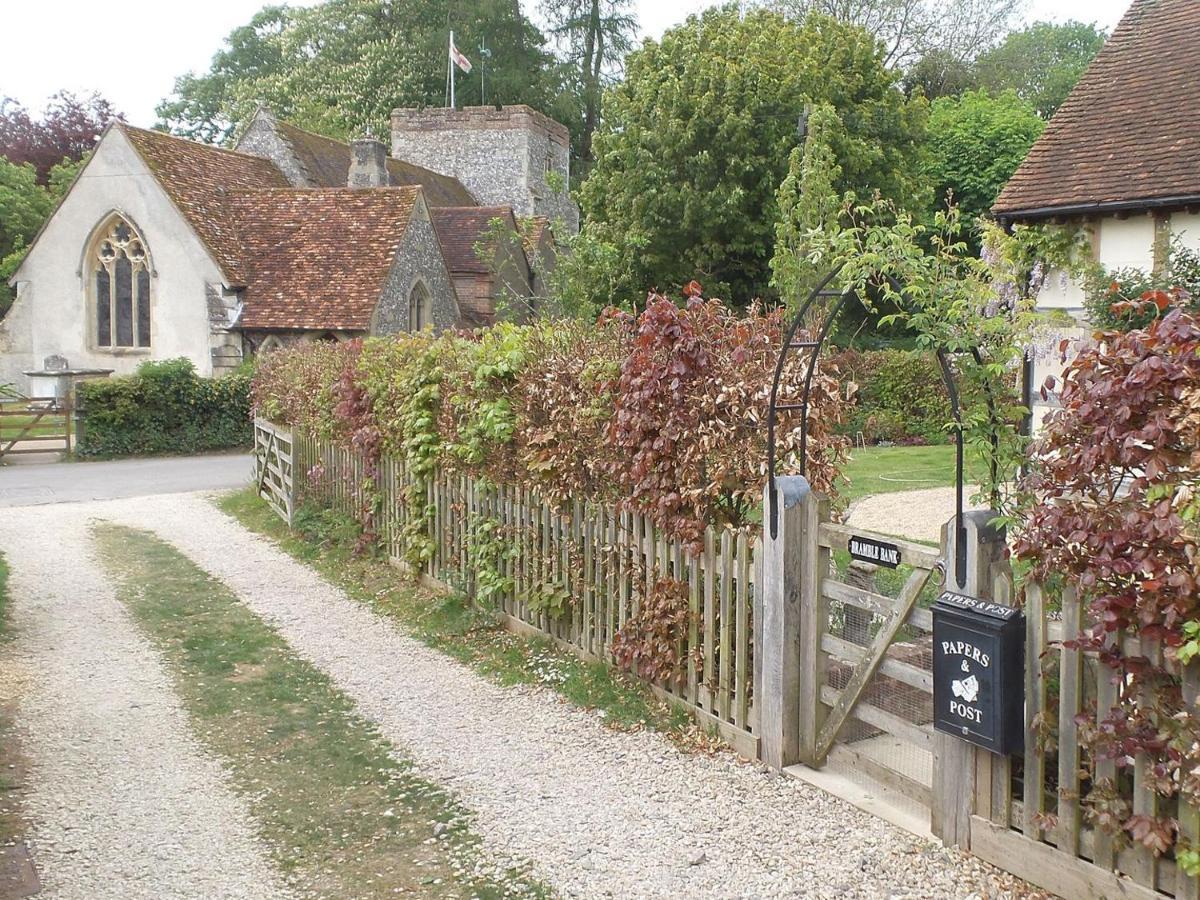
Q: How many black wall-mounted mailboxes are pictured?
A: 1